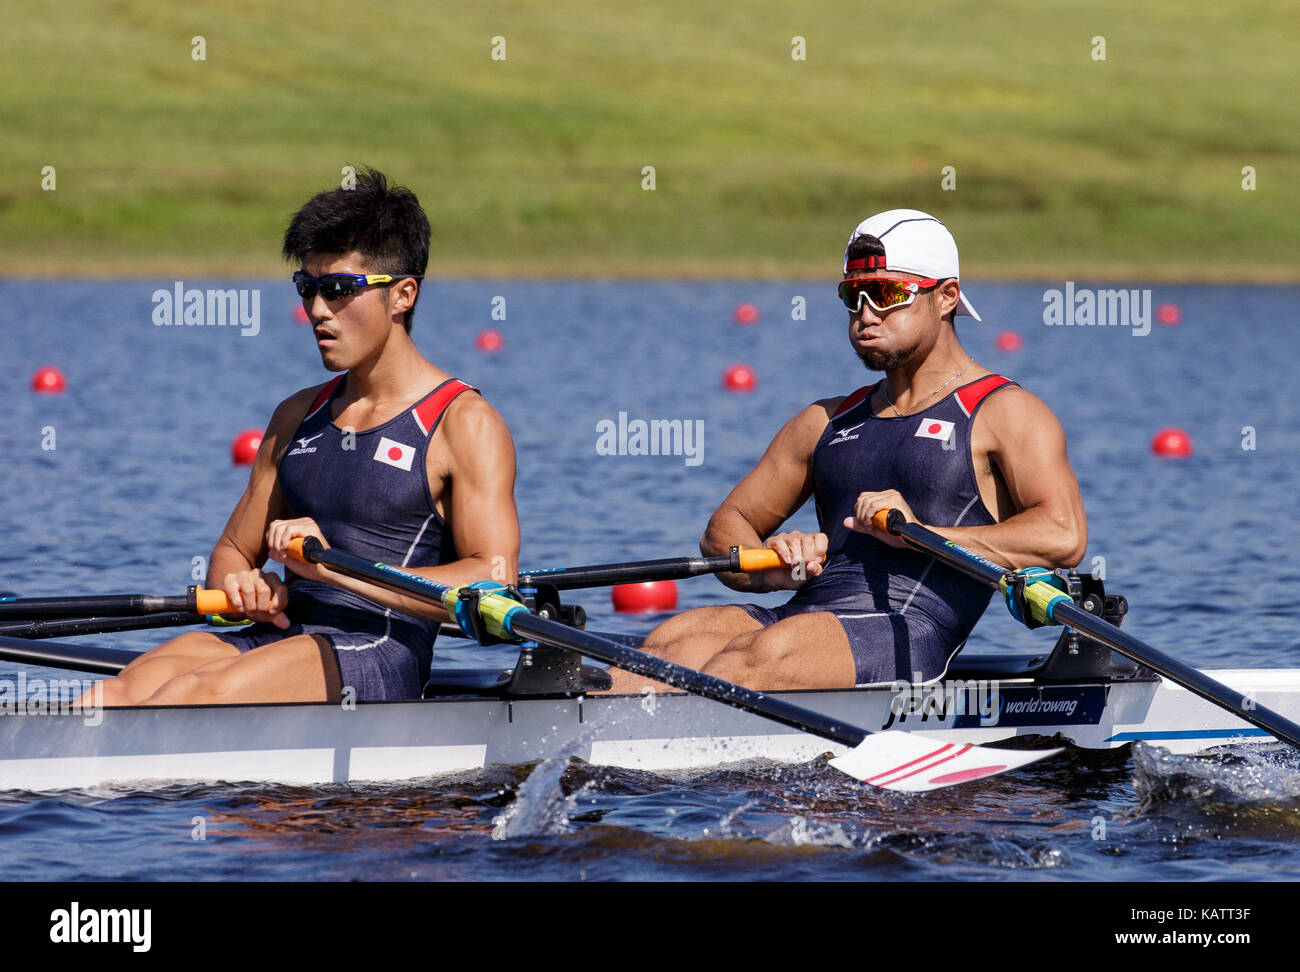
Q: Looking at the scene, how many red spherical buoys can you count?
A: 10